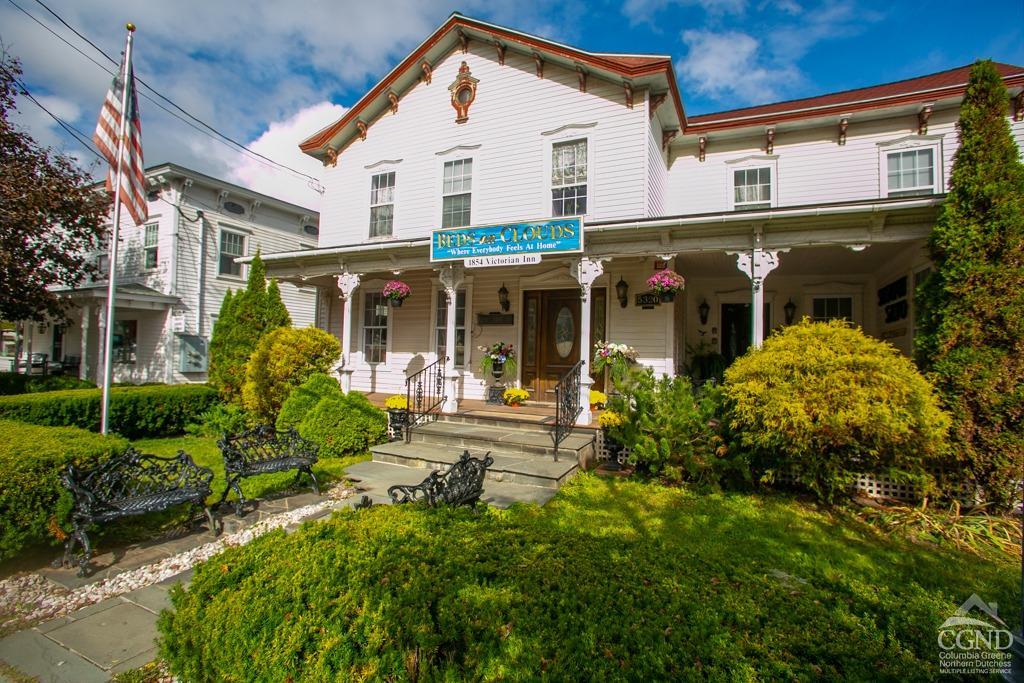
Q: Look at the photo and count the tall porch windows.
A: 2